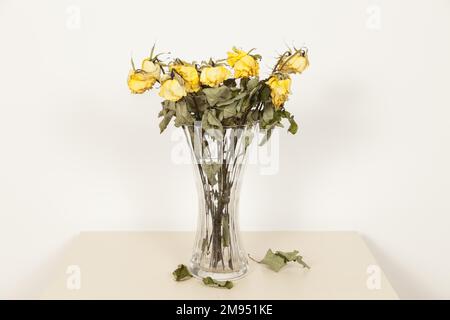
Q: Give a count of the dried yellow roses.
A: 8